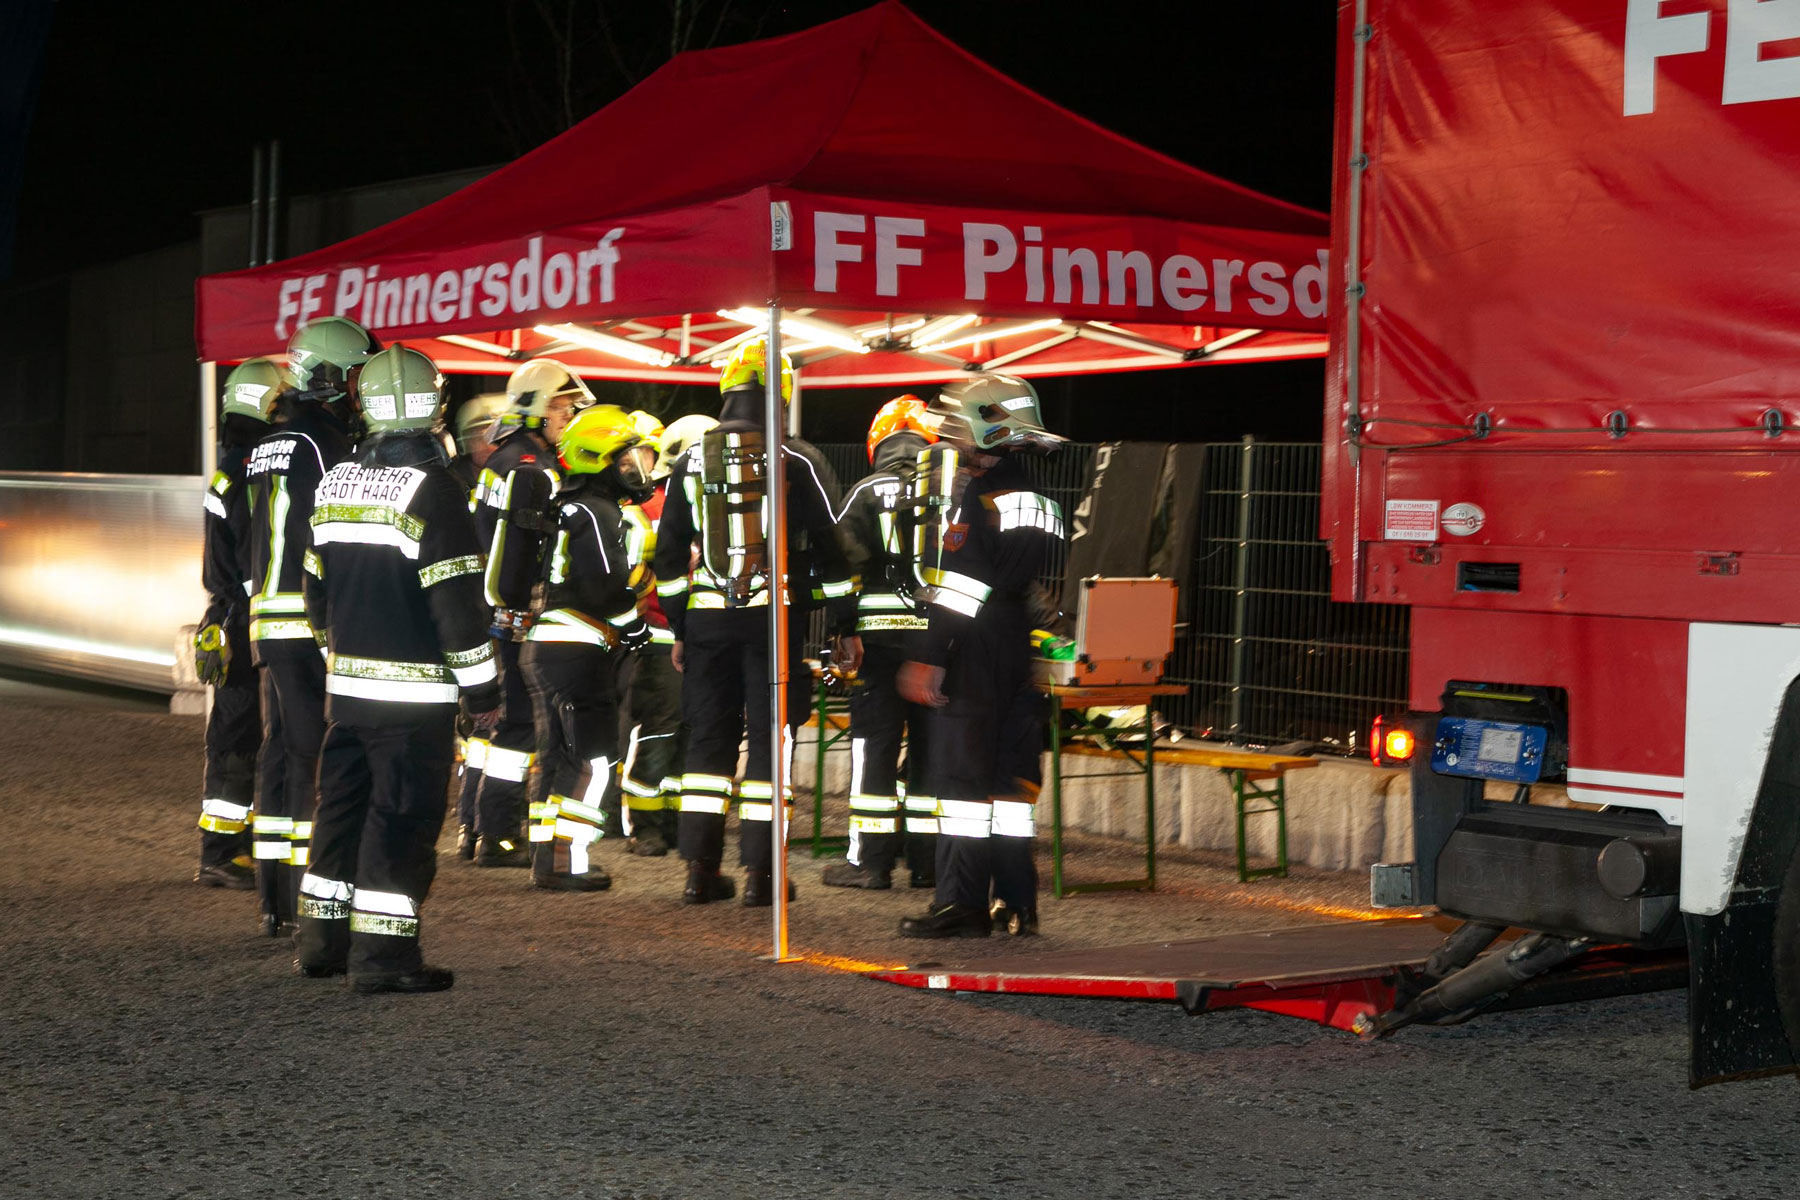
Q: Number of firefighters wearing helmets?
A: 11